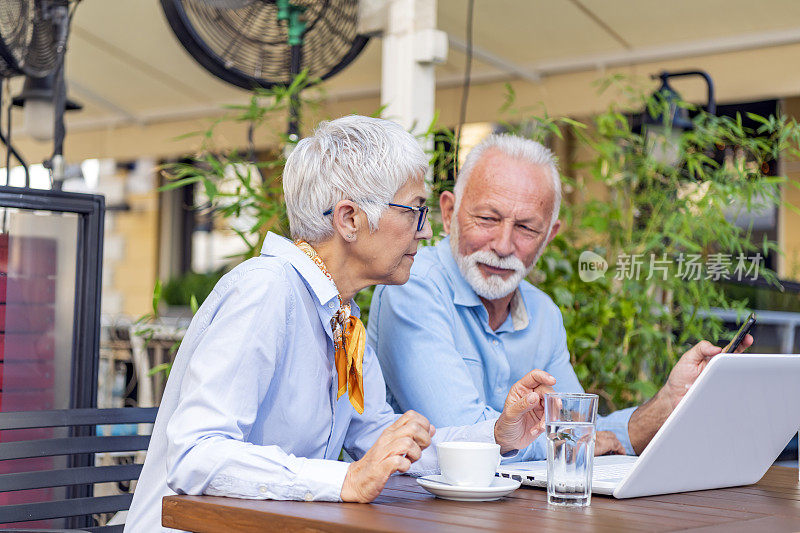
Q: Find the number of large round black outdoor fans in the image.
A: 2